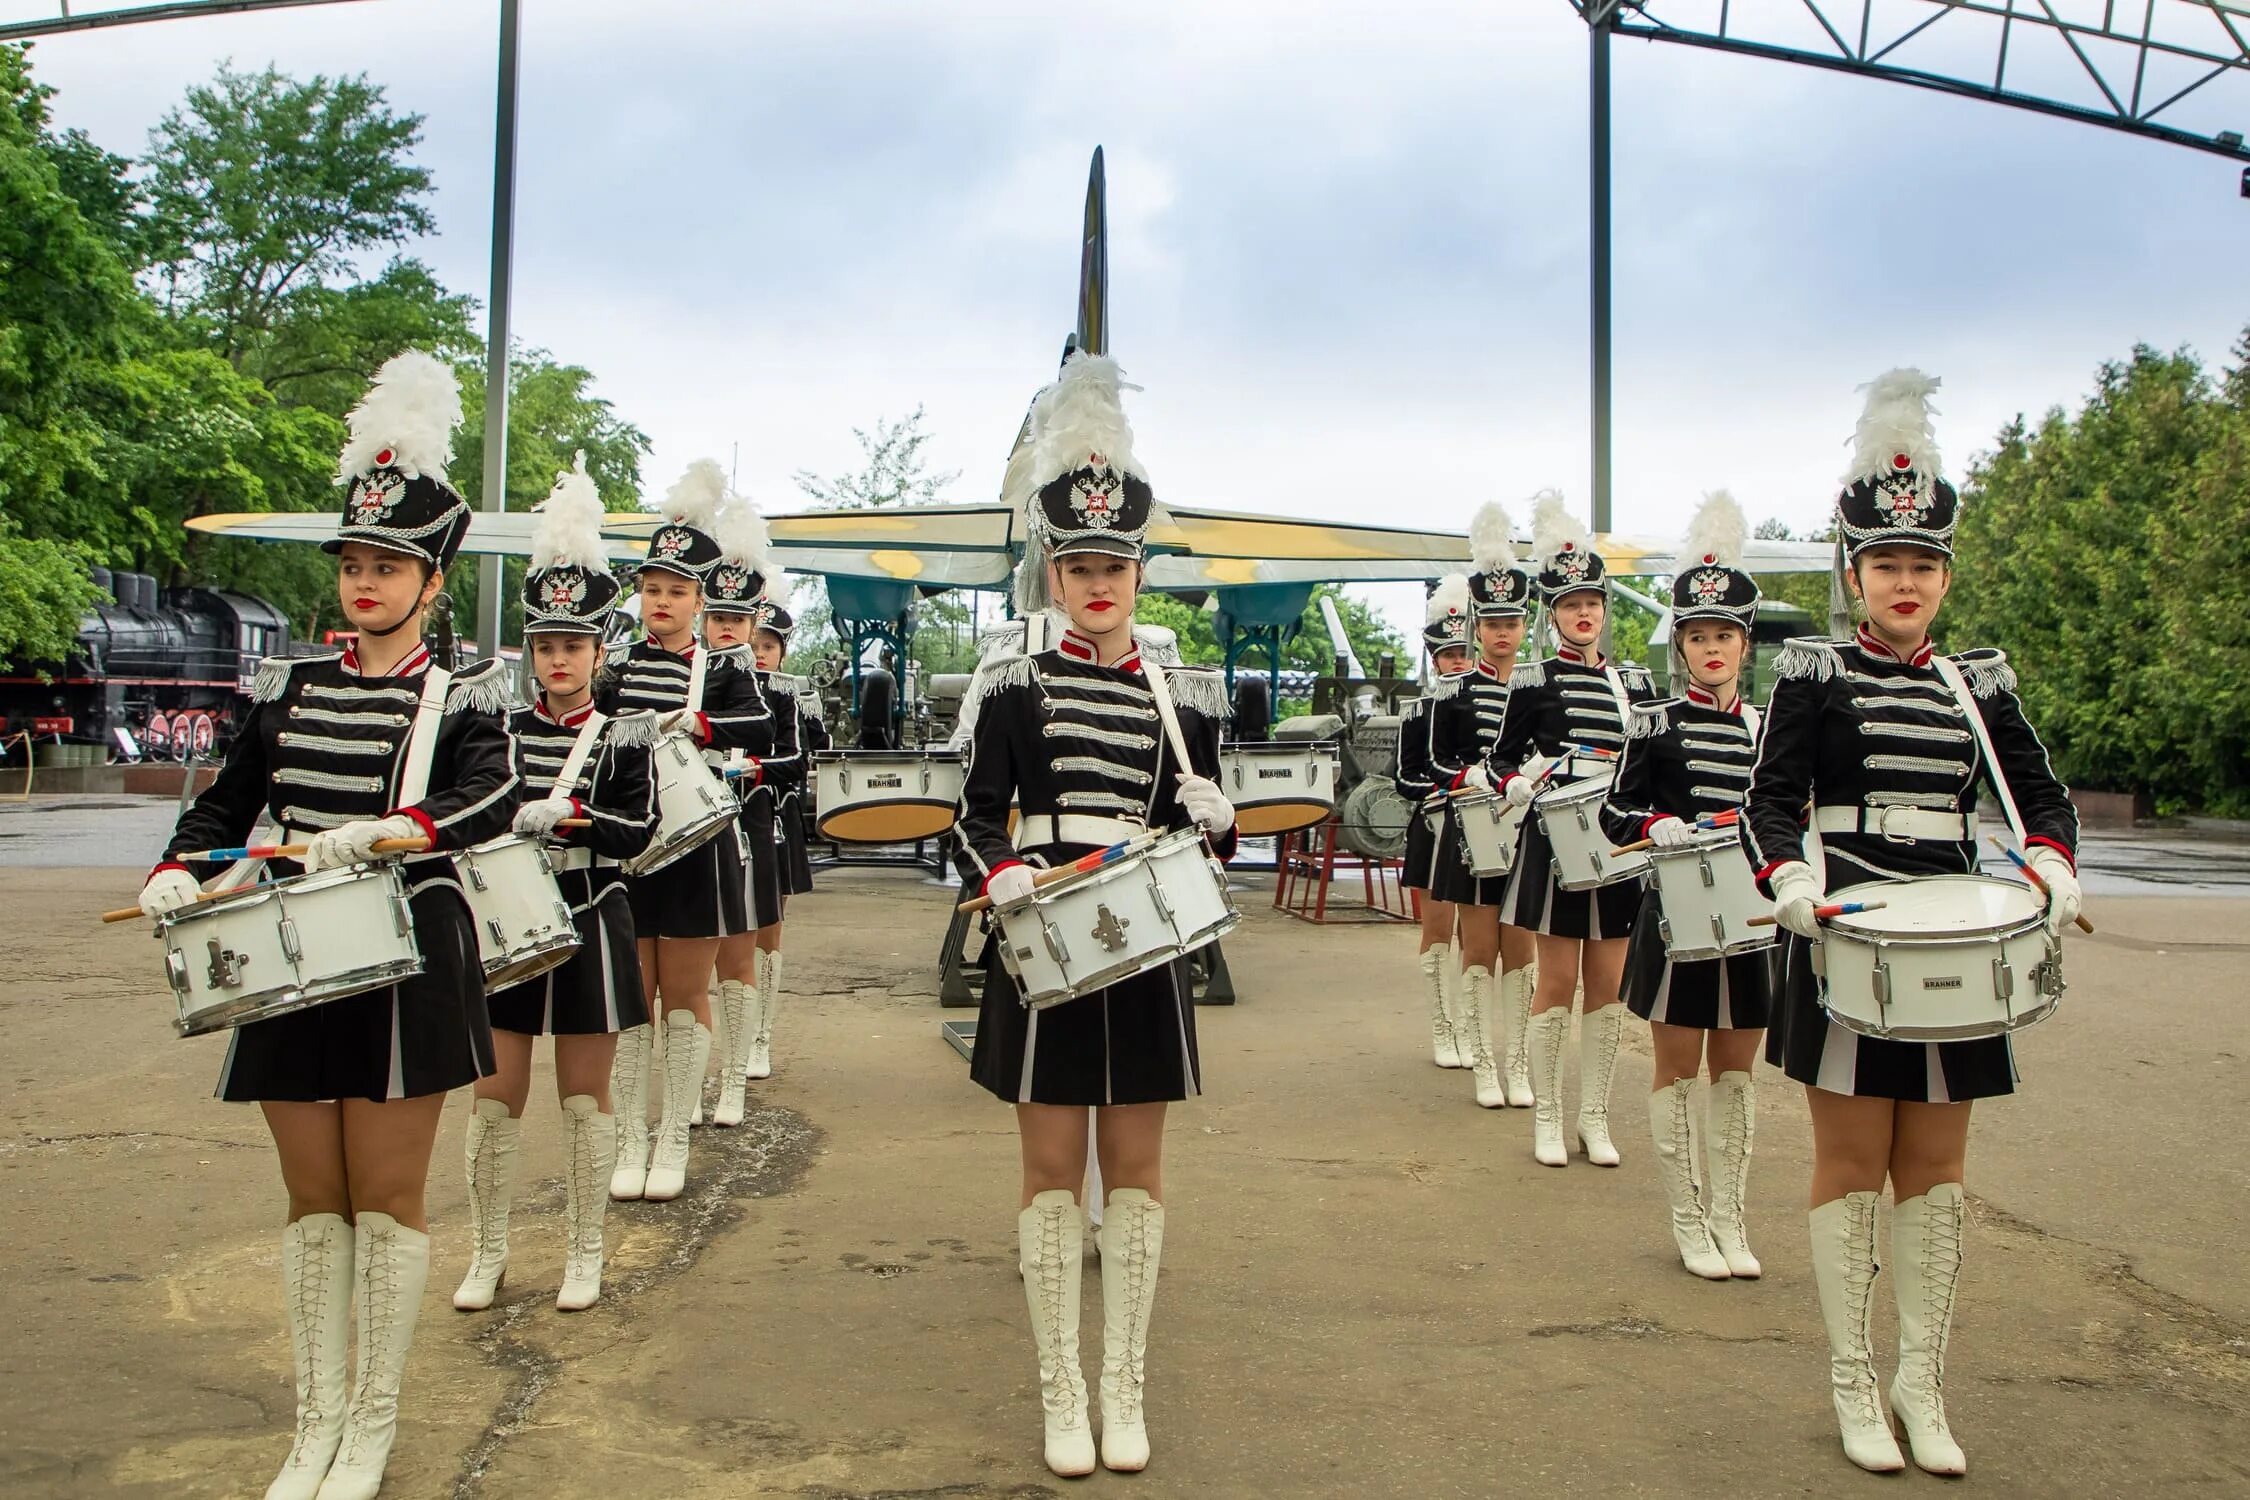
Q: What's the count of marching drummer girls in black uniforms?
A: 11